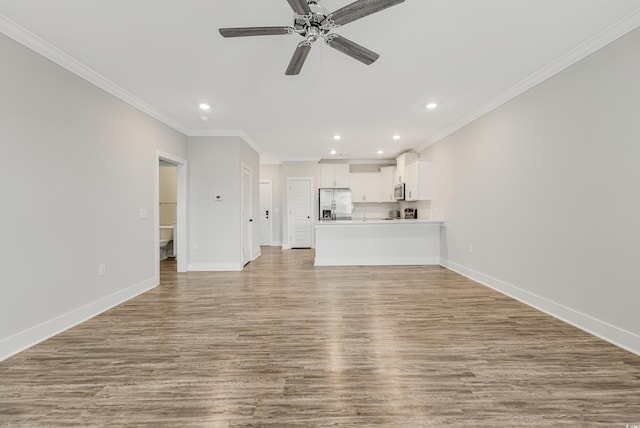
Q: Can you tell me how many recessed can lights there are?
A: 6